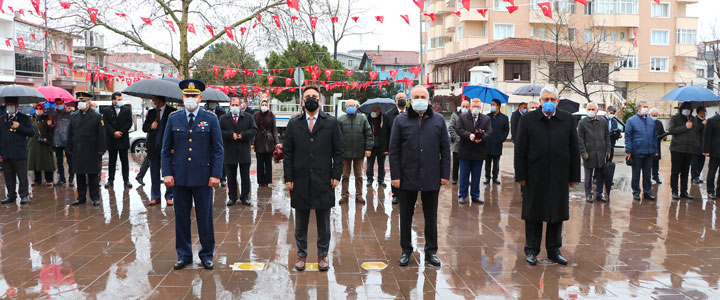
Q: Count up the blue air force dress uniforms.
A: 1